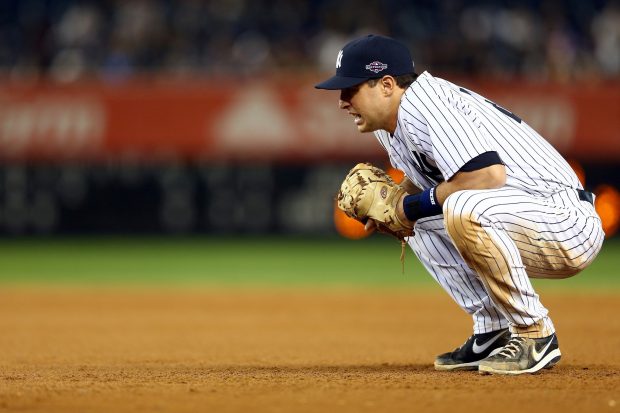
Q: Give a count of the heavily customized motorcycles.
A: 0